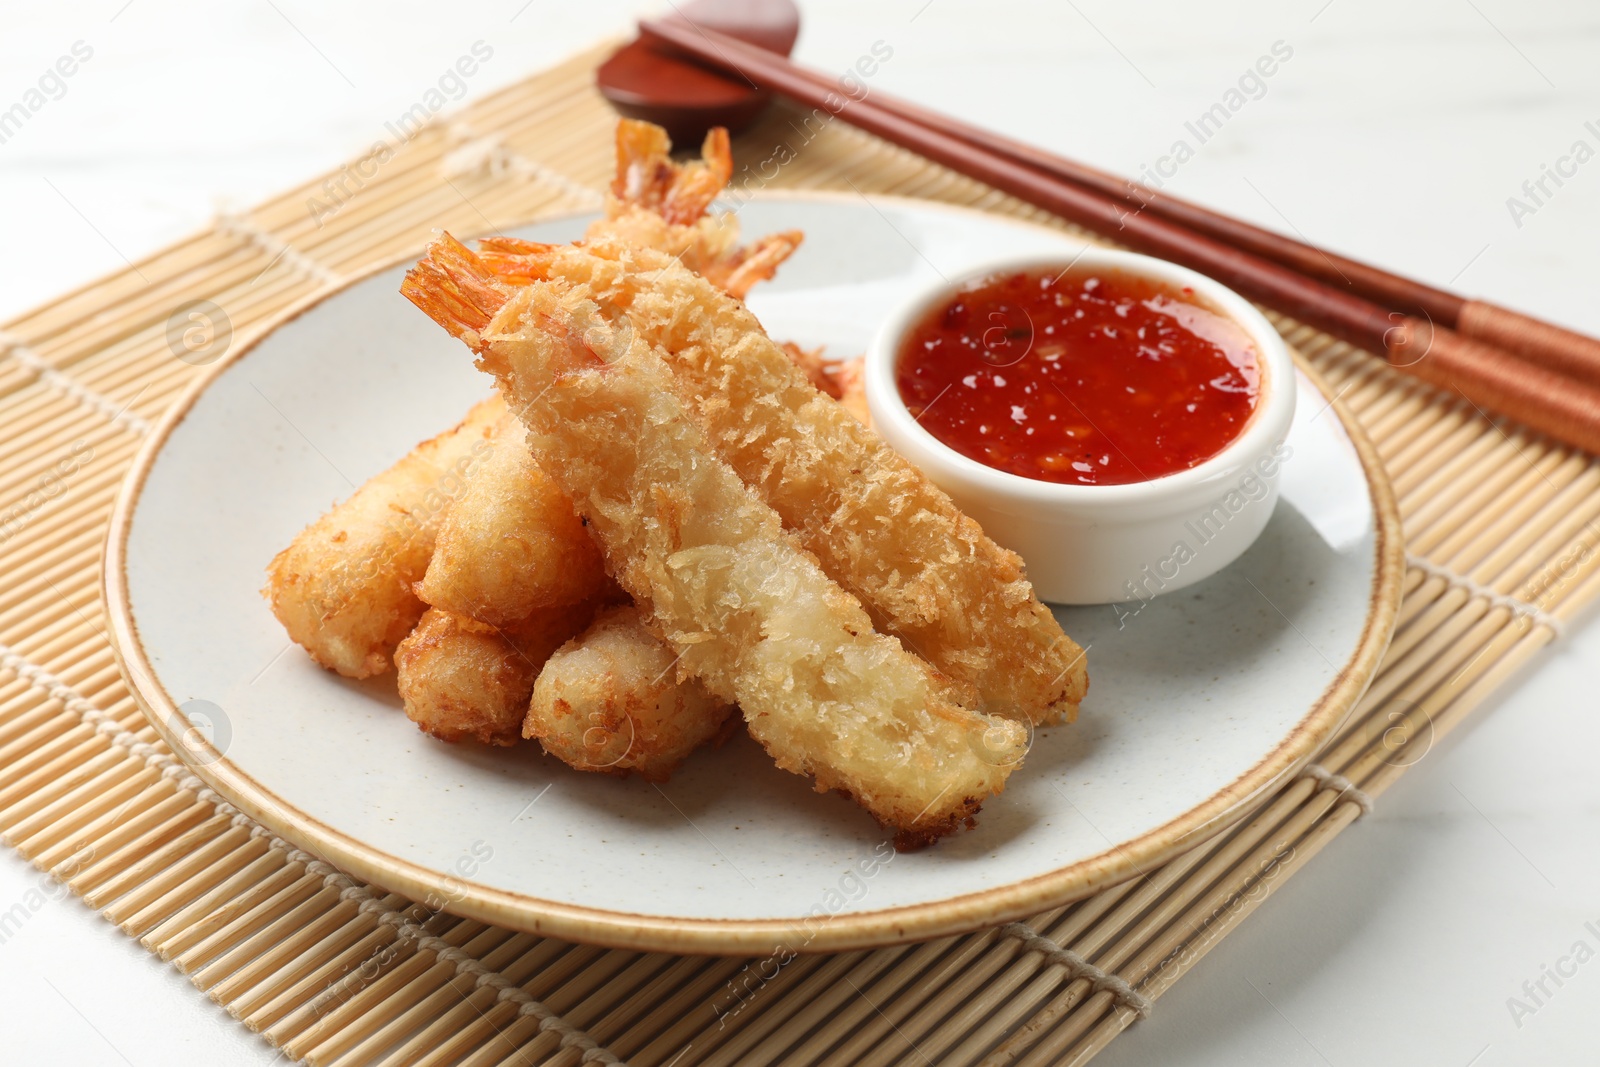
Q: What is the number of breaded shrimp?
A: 6